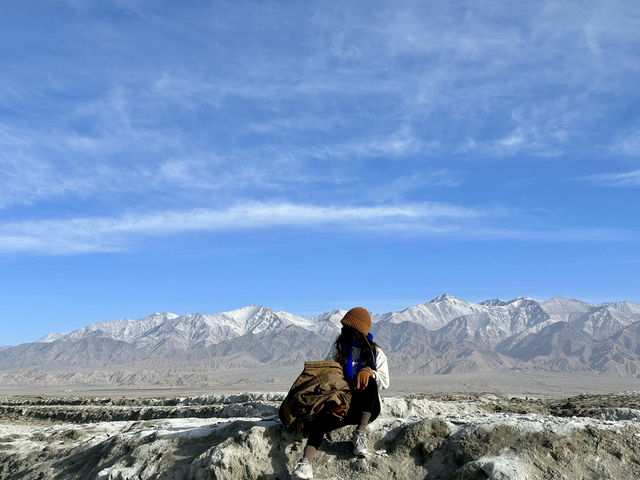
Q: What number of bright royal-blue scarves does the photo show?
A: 1